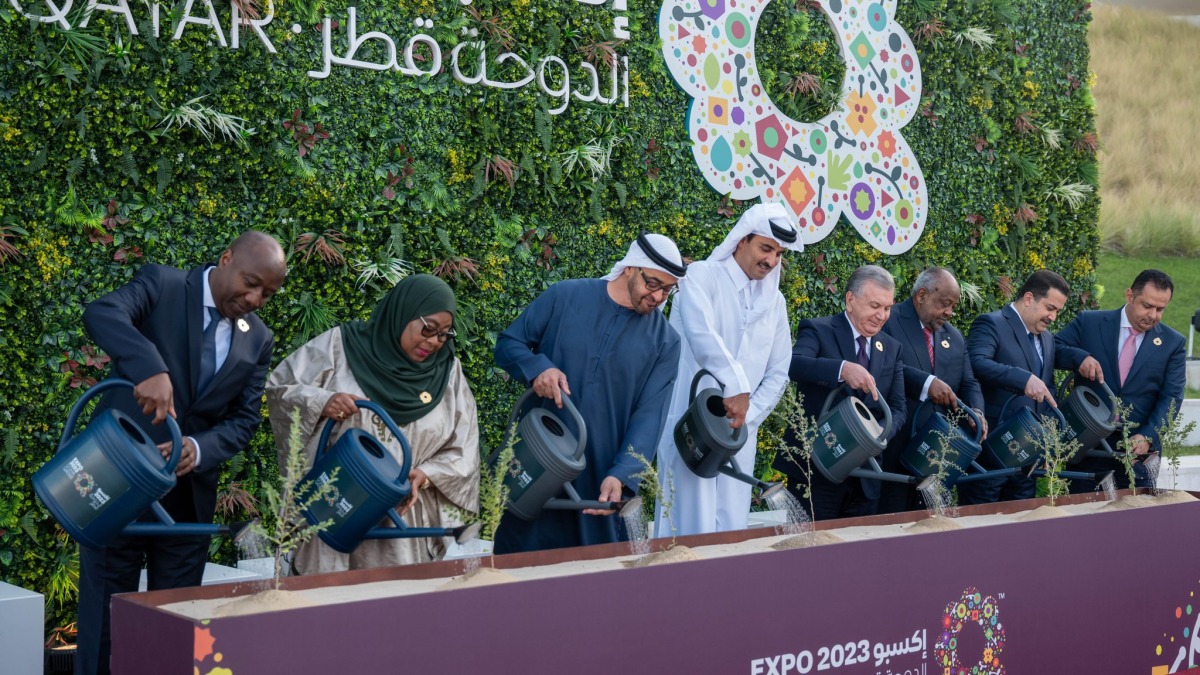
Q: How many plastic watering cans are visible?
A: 8